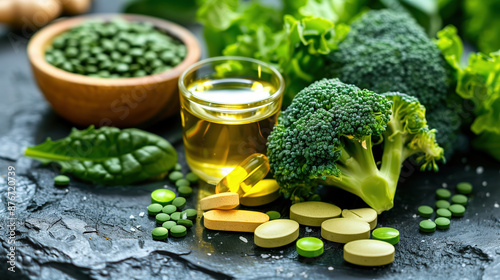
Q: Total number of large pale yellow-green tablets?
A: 5